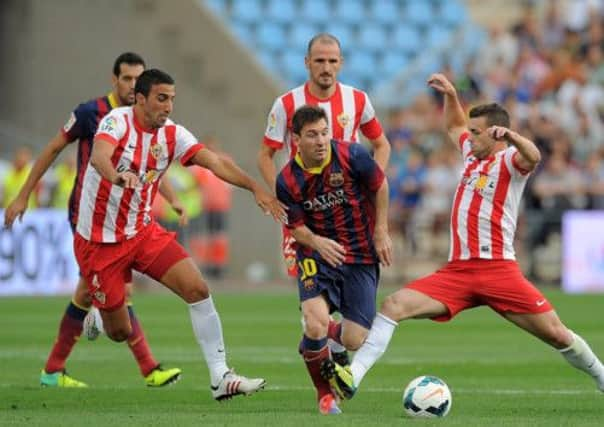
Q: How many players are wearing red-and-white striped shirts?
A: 3